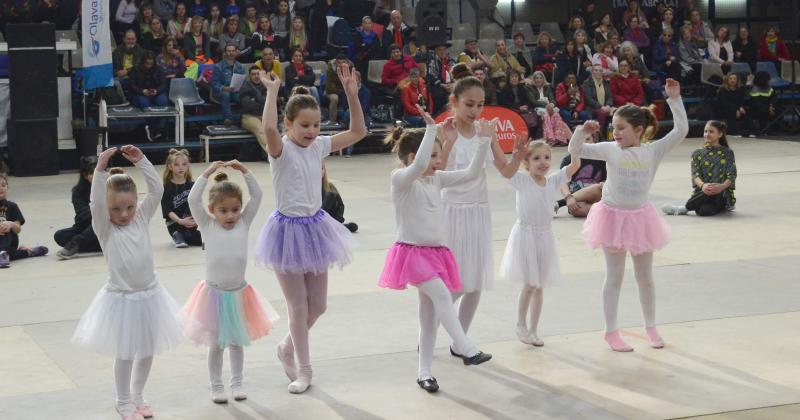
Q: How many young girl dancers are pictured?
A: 7